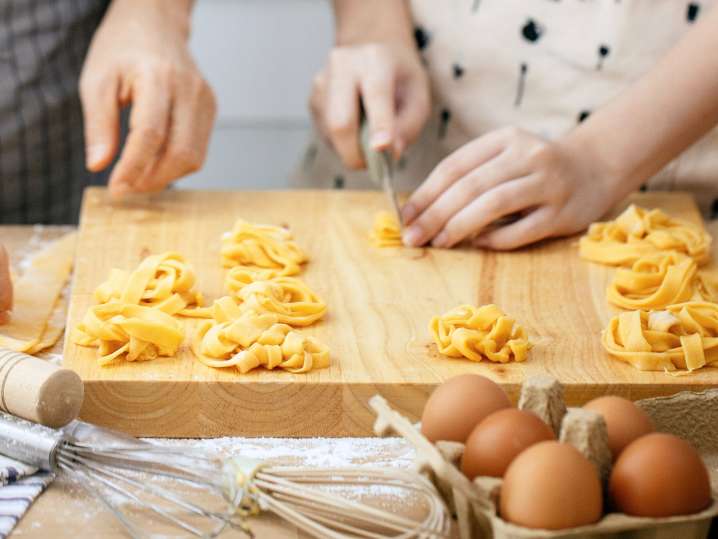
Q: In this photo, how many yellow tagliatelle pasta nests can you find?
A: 9